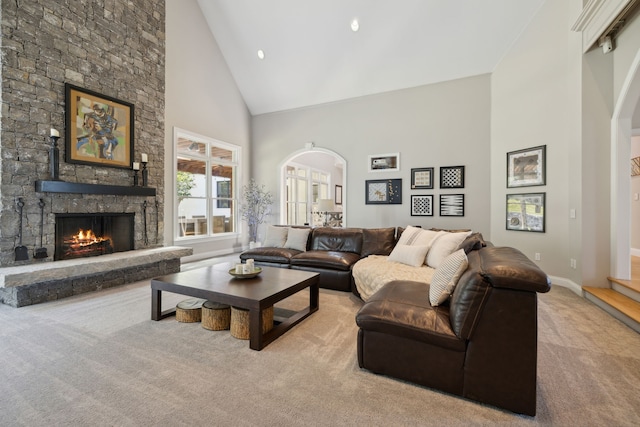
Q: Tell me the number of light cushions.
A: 6